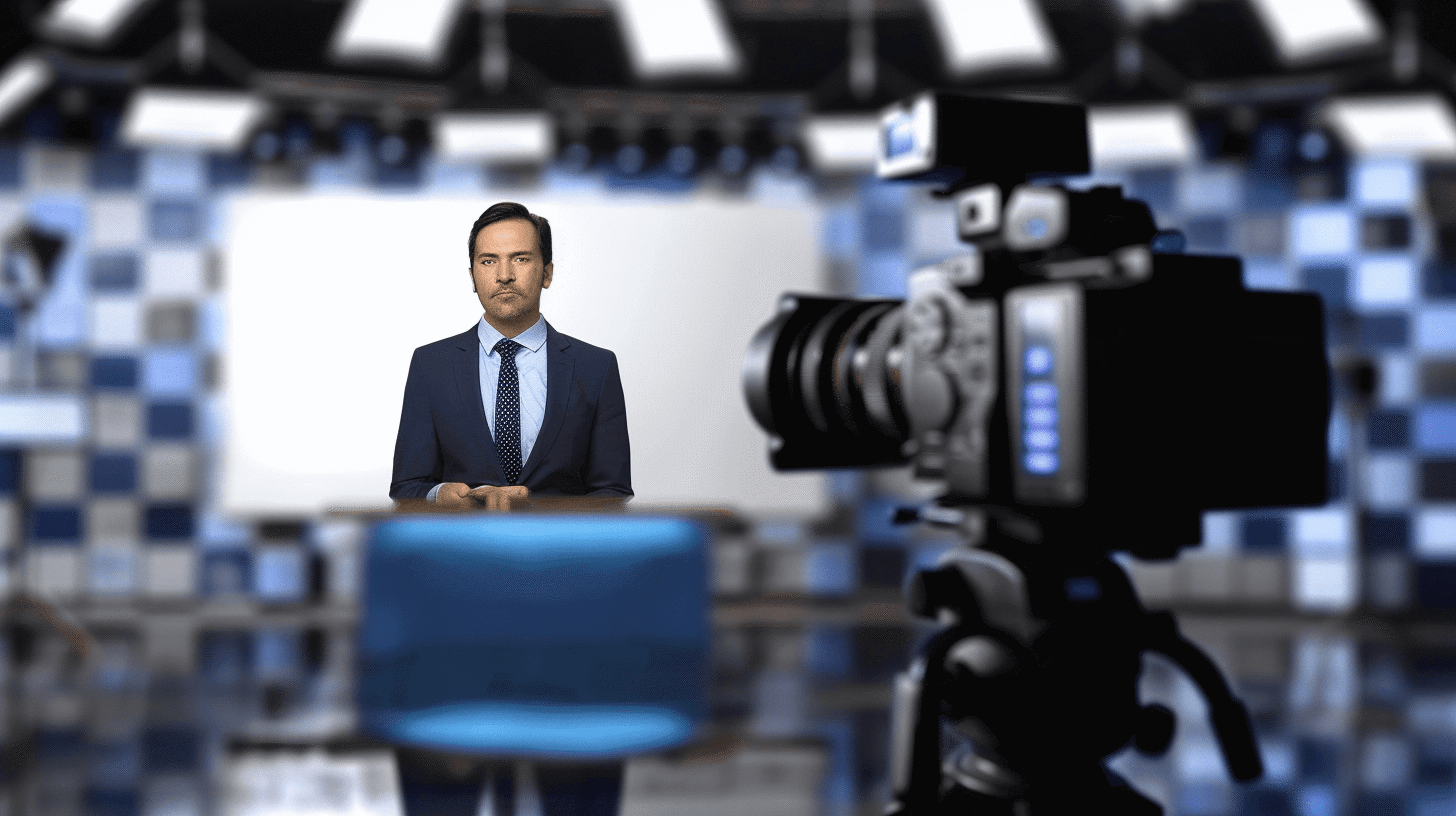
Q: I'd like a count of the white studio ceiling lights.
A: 11